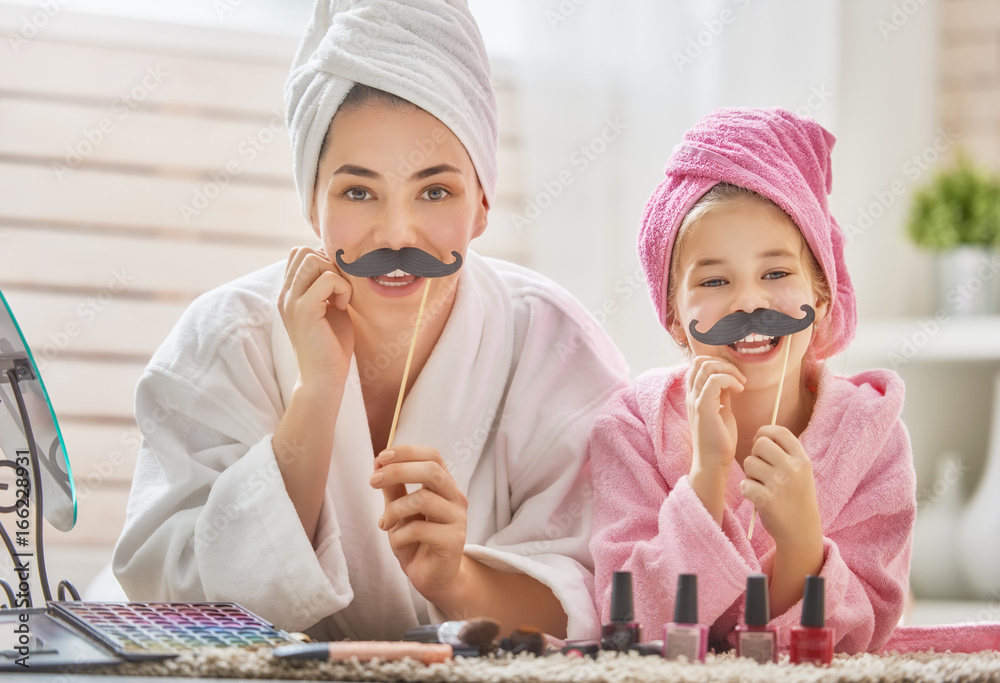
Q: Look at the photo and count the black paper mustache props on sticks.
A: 2